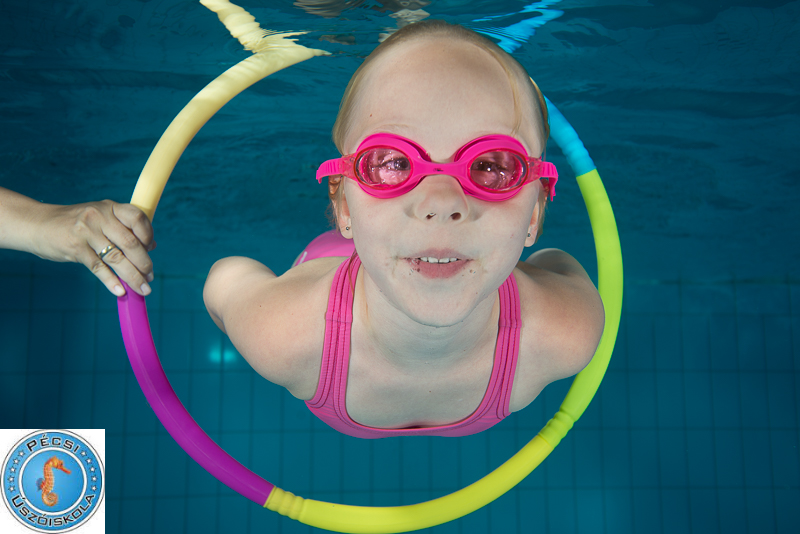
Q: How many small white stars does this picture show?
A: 10